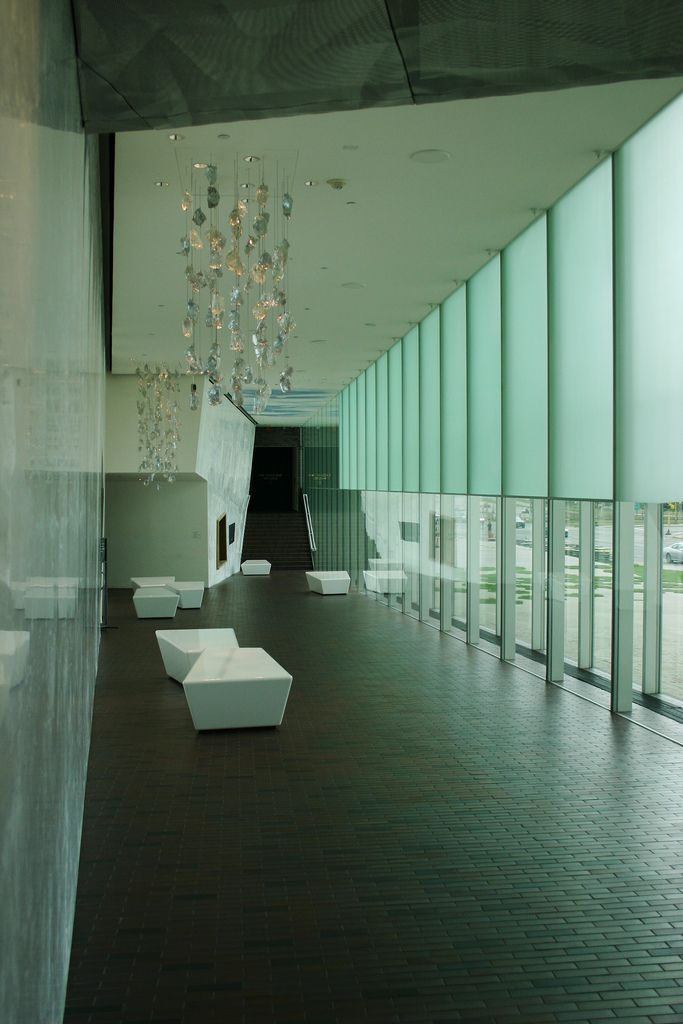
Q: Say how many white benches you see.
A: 7